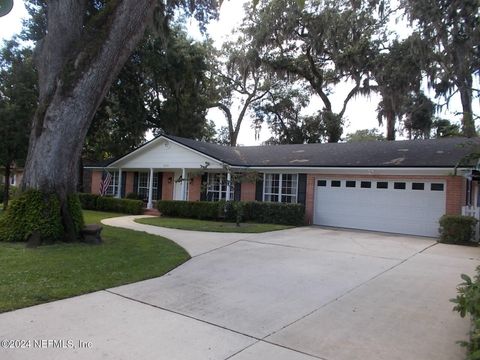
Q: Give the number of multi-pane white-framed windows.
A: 4